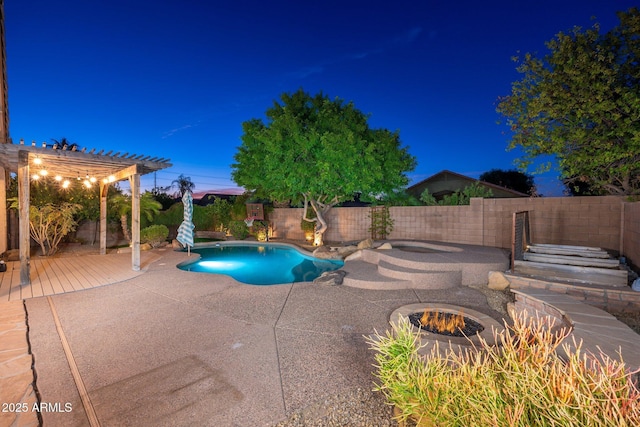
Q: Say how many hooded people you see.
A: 0